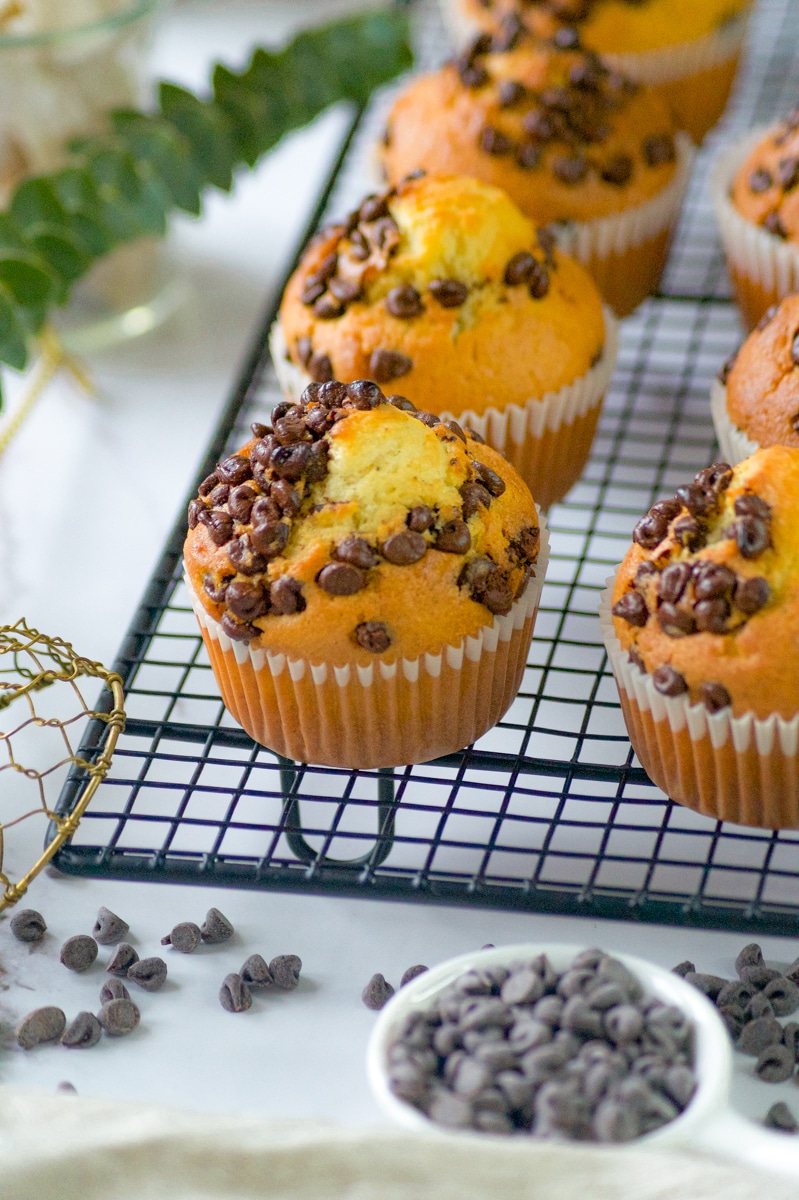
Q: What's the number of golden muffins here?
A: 7